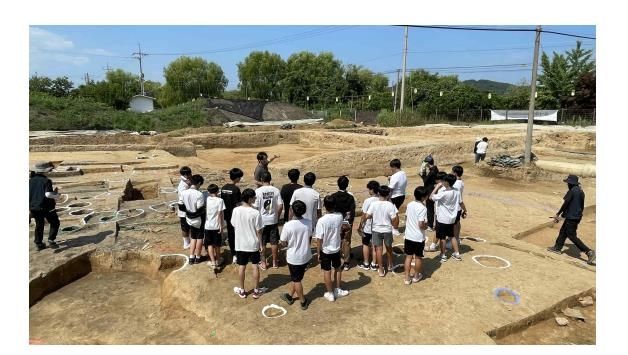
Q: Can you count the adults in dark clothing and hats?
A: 2